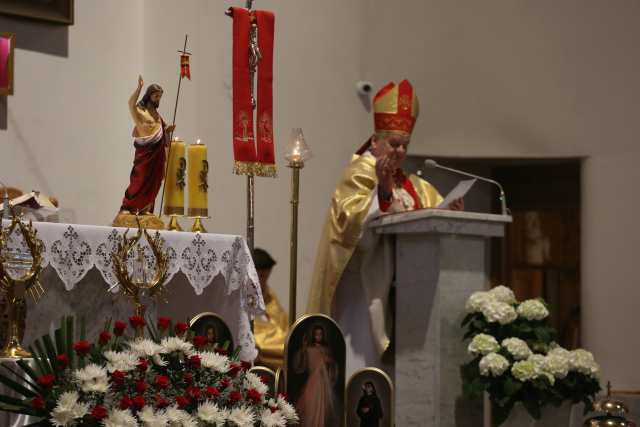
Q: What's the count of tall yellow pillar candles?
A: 2